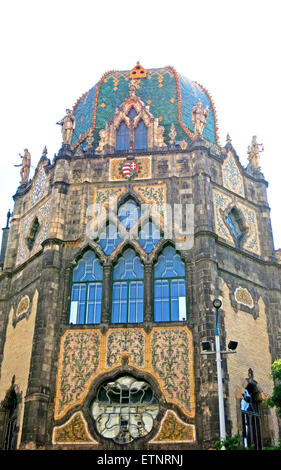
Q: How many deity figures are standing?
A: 4